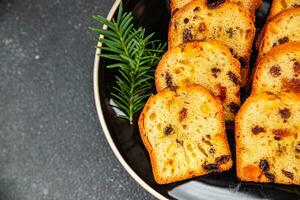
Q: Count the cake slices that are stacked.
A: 8